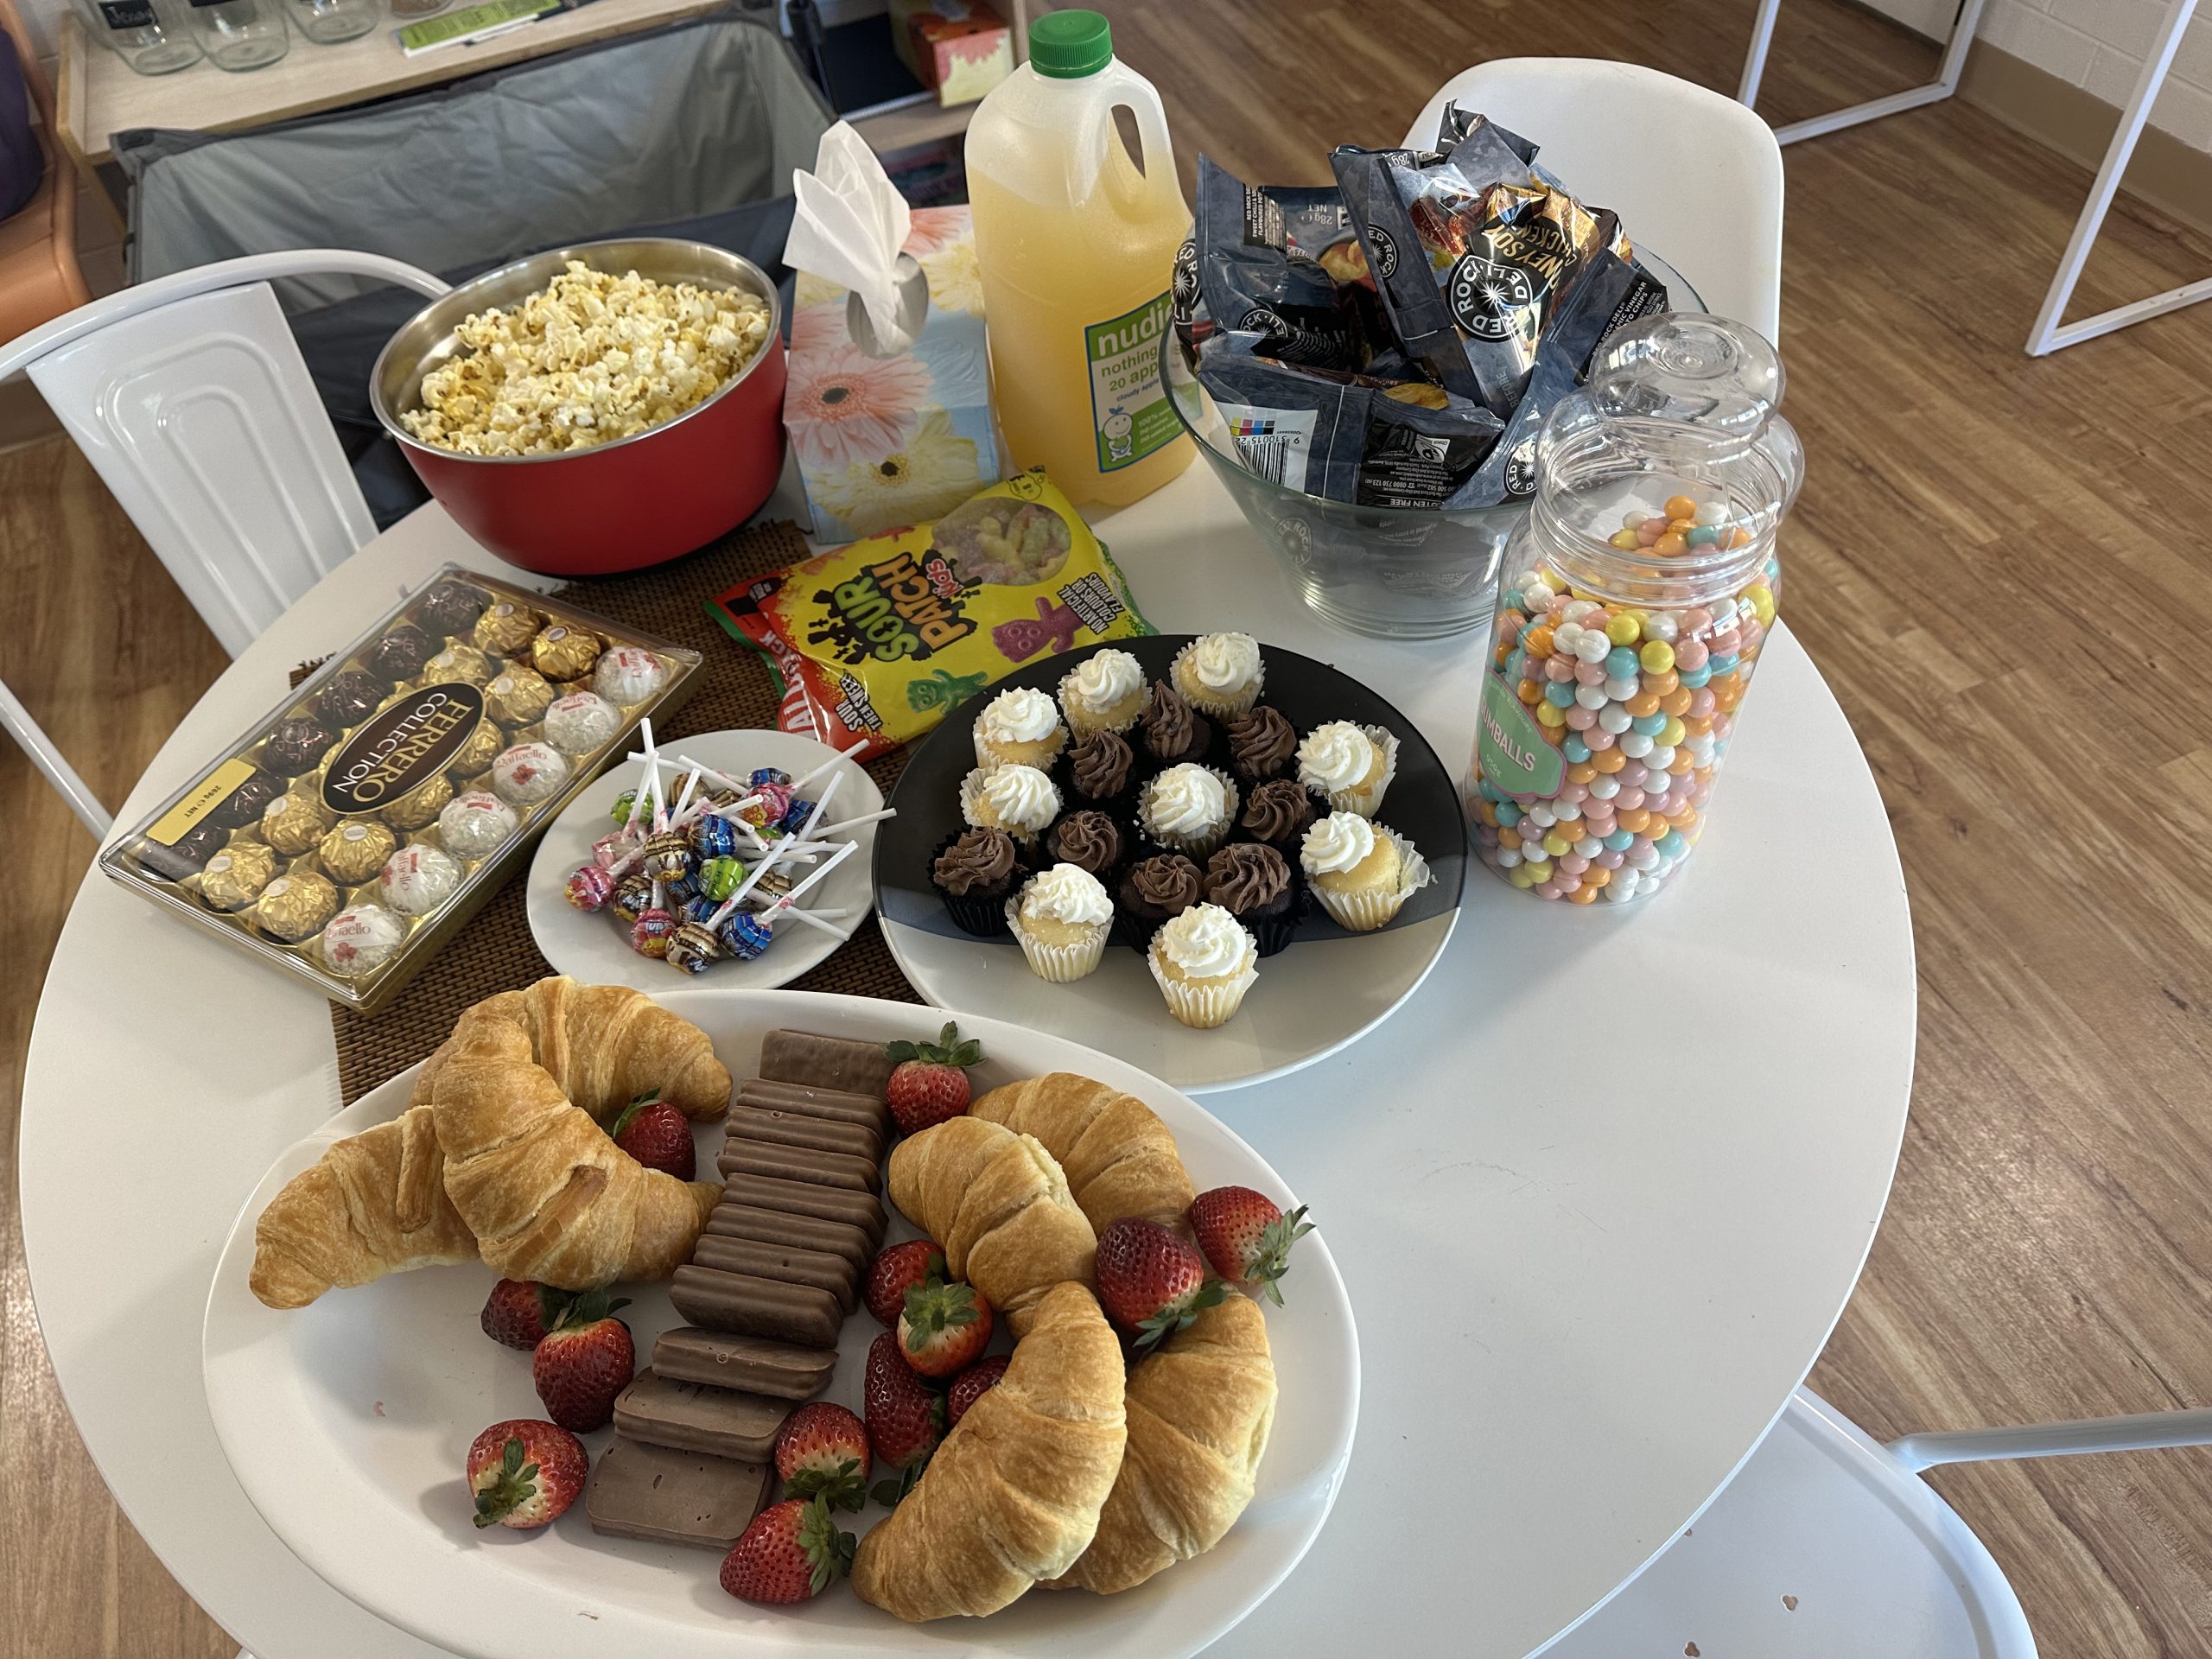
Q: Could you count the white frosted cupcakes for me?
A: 9